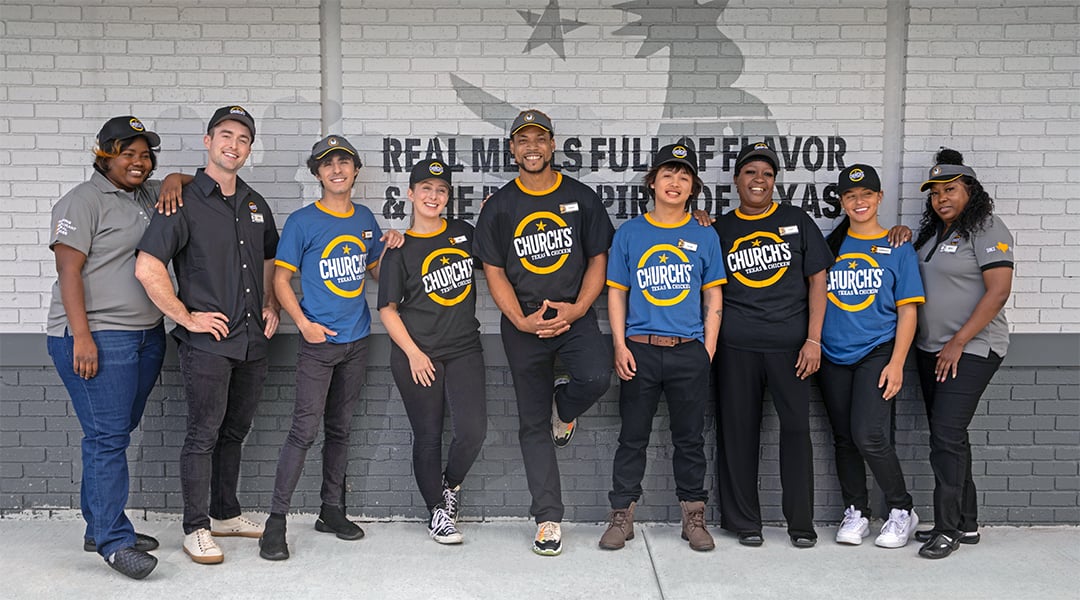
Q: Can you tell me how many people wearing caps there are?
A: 9